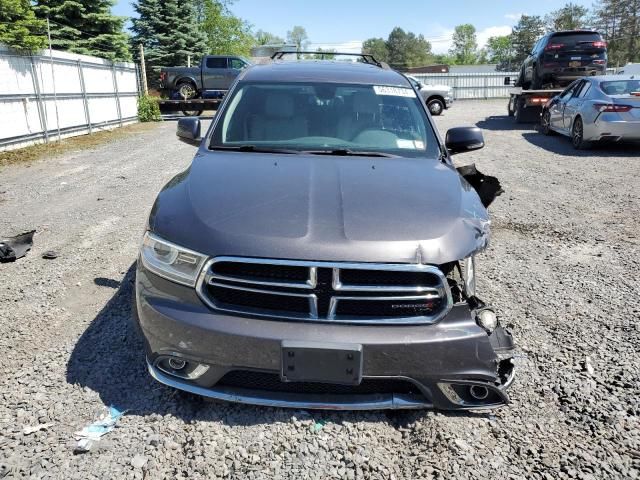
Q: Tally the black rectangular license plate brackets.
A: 1